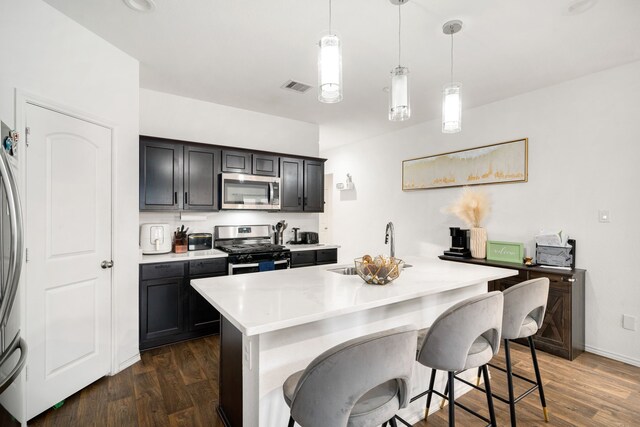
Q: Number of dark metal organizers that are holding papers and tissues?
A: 1